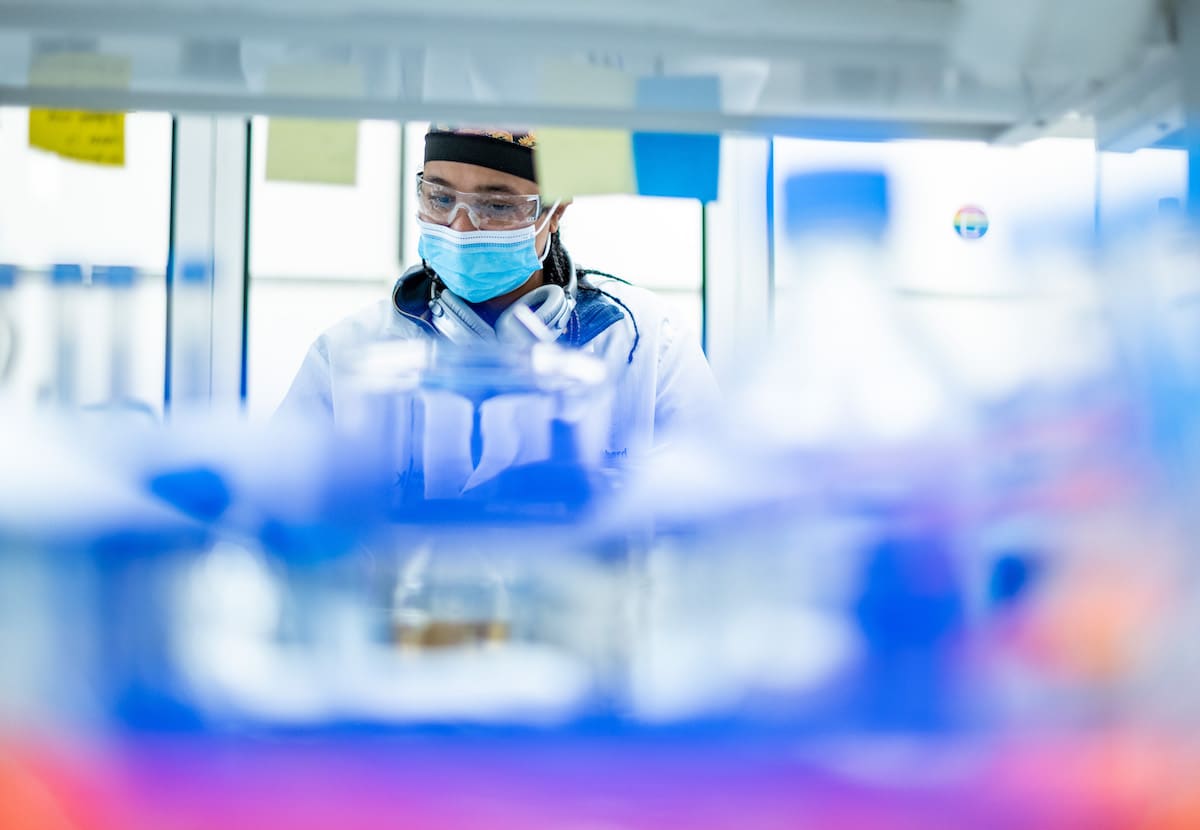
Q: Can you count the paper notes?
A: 4